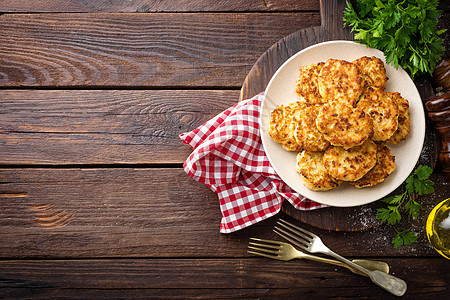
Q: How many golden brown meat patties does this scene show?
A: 11